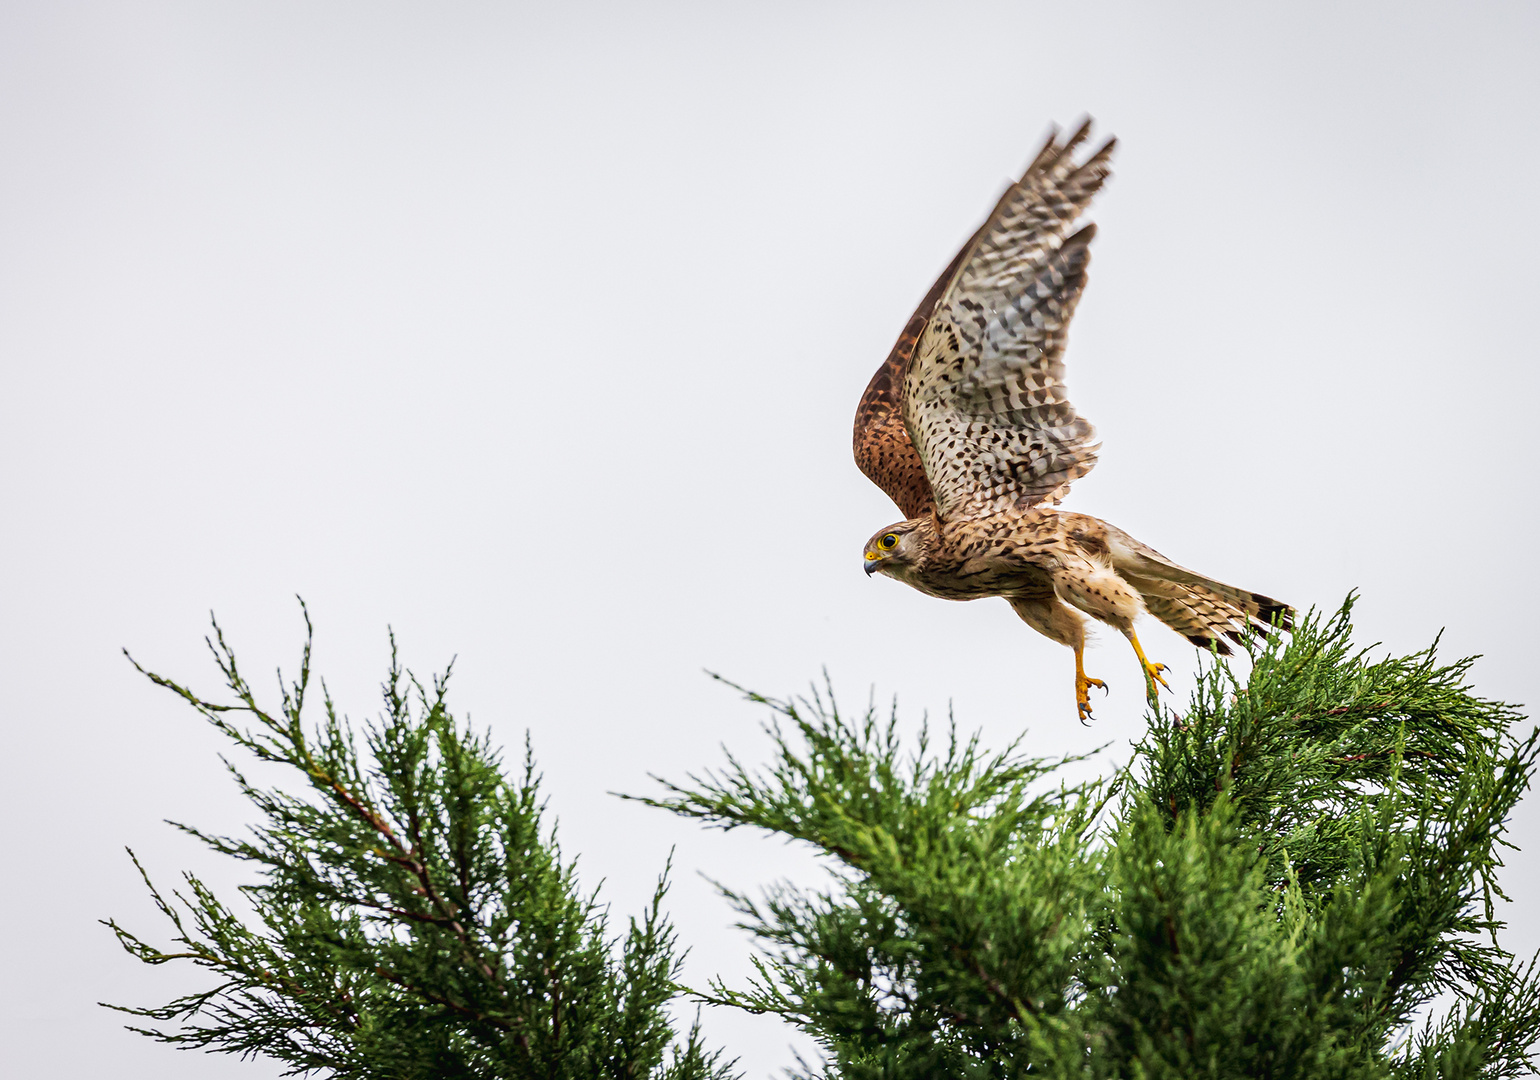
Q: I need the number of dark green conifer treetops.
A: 2